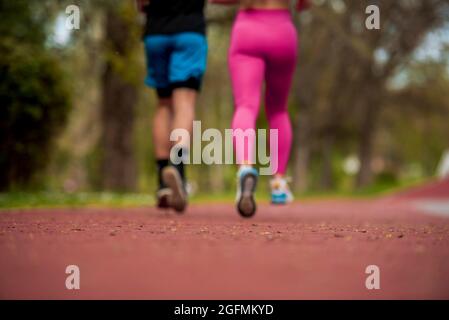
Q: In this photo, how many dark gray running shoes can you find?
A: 2